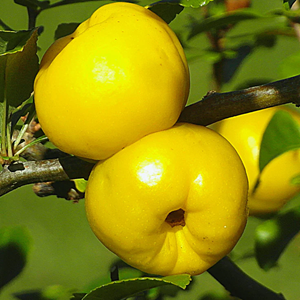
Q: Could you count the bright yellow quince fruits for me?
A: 3